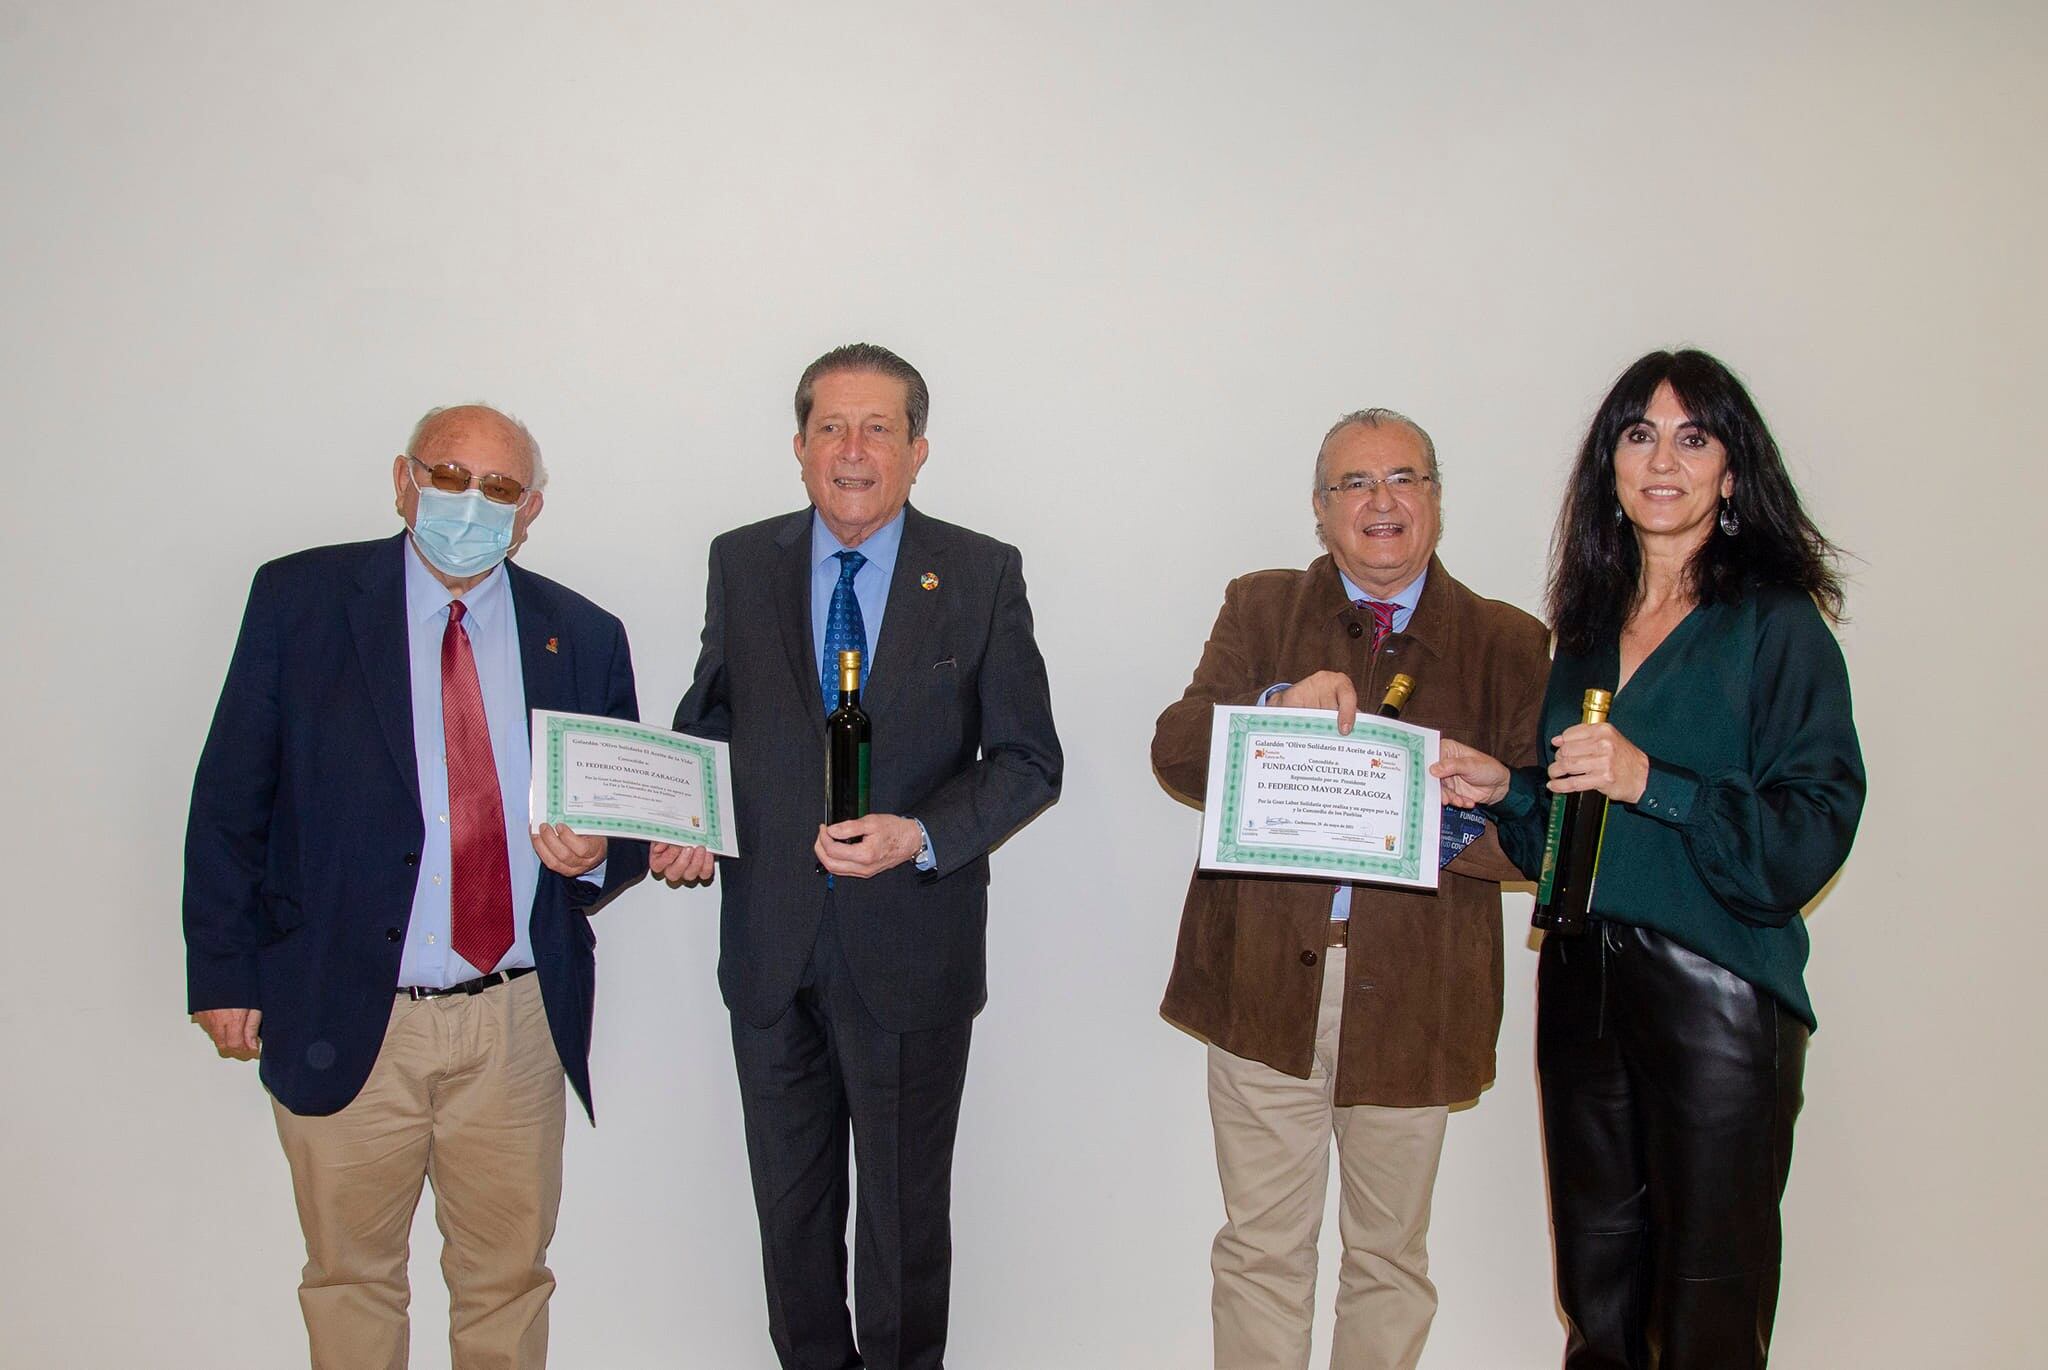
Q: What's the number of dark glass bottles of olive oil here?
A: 3